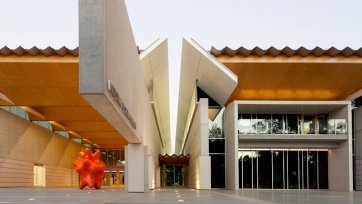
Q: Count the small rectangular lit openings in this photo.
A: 1